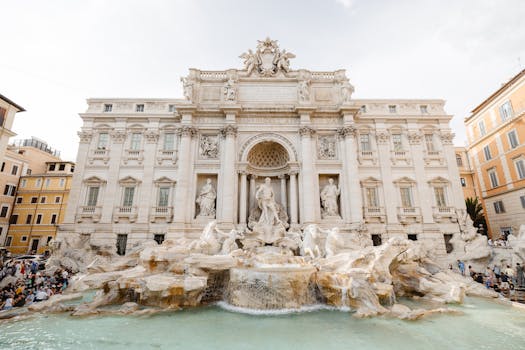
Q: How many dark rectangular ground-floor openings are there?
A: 5